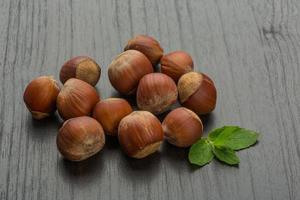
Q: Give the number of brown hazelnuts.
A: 12